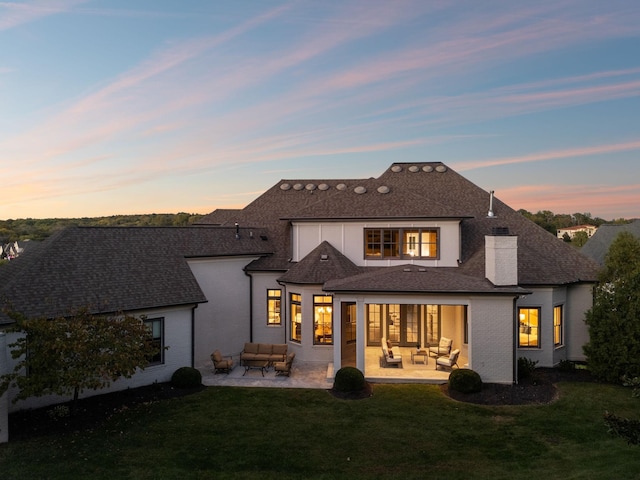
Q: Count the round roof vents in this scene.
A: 11